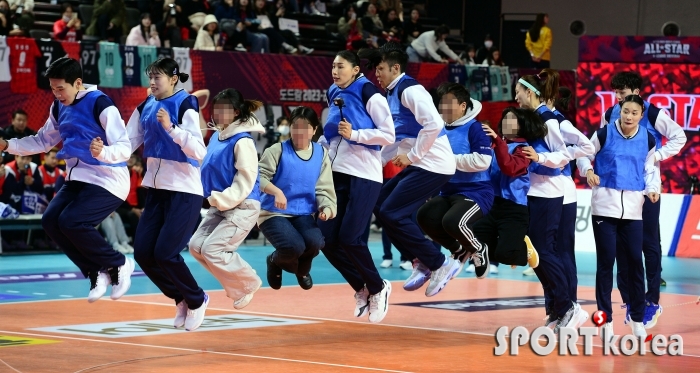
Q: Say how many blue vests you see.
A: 12